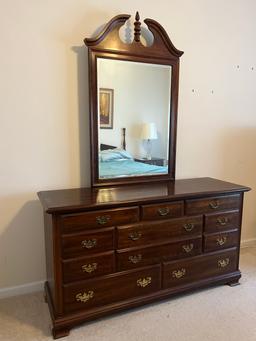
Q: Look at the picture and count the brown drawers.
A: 11